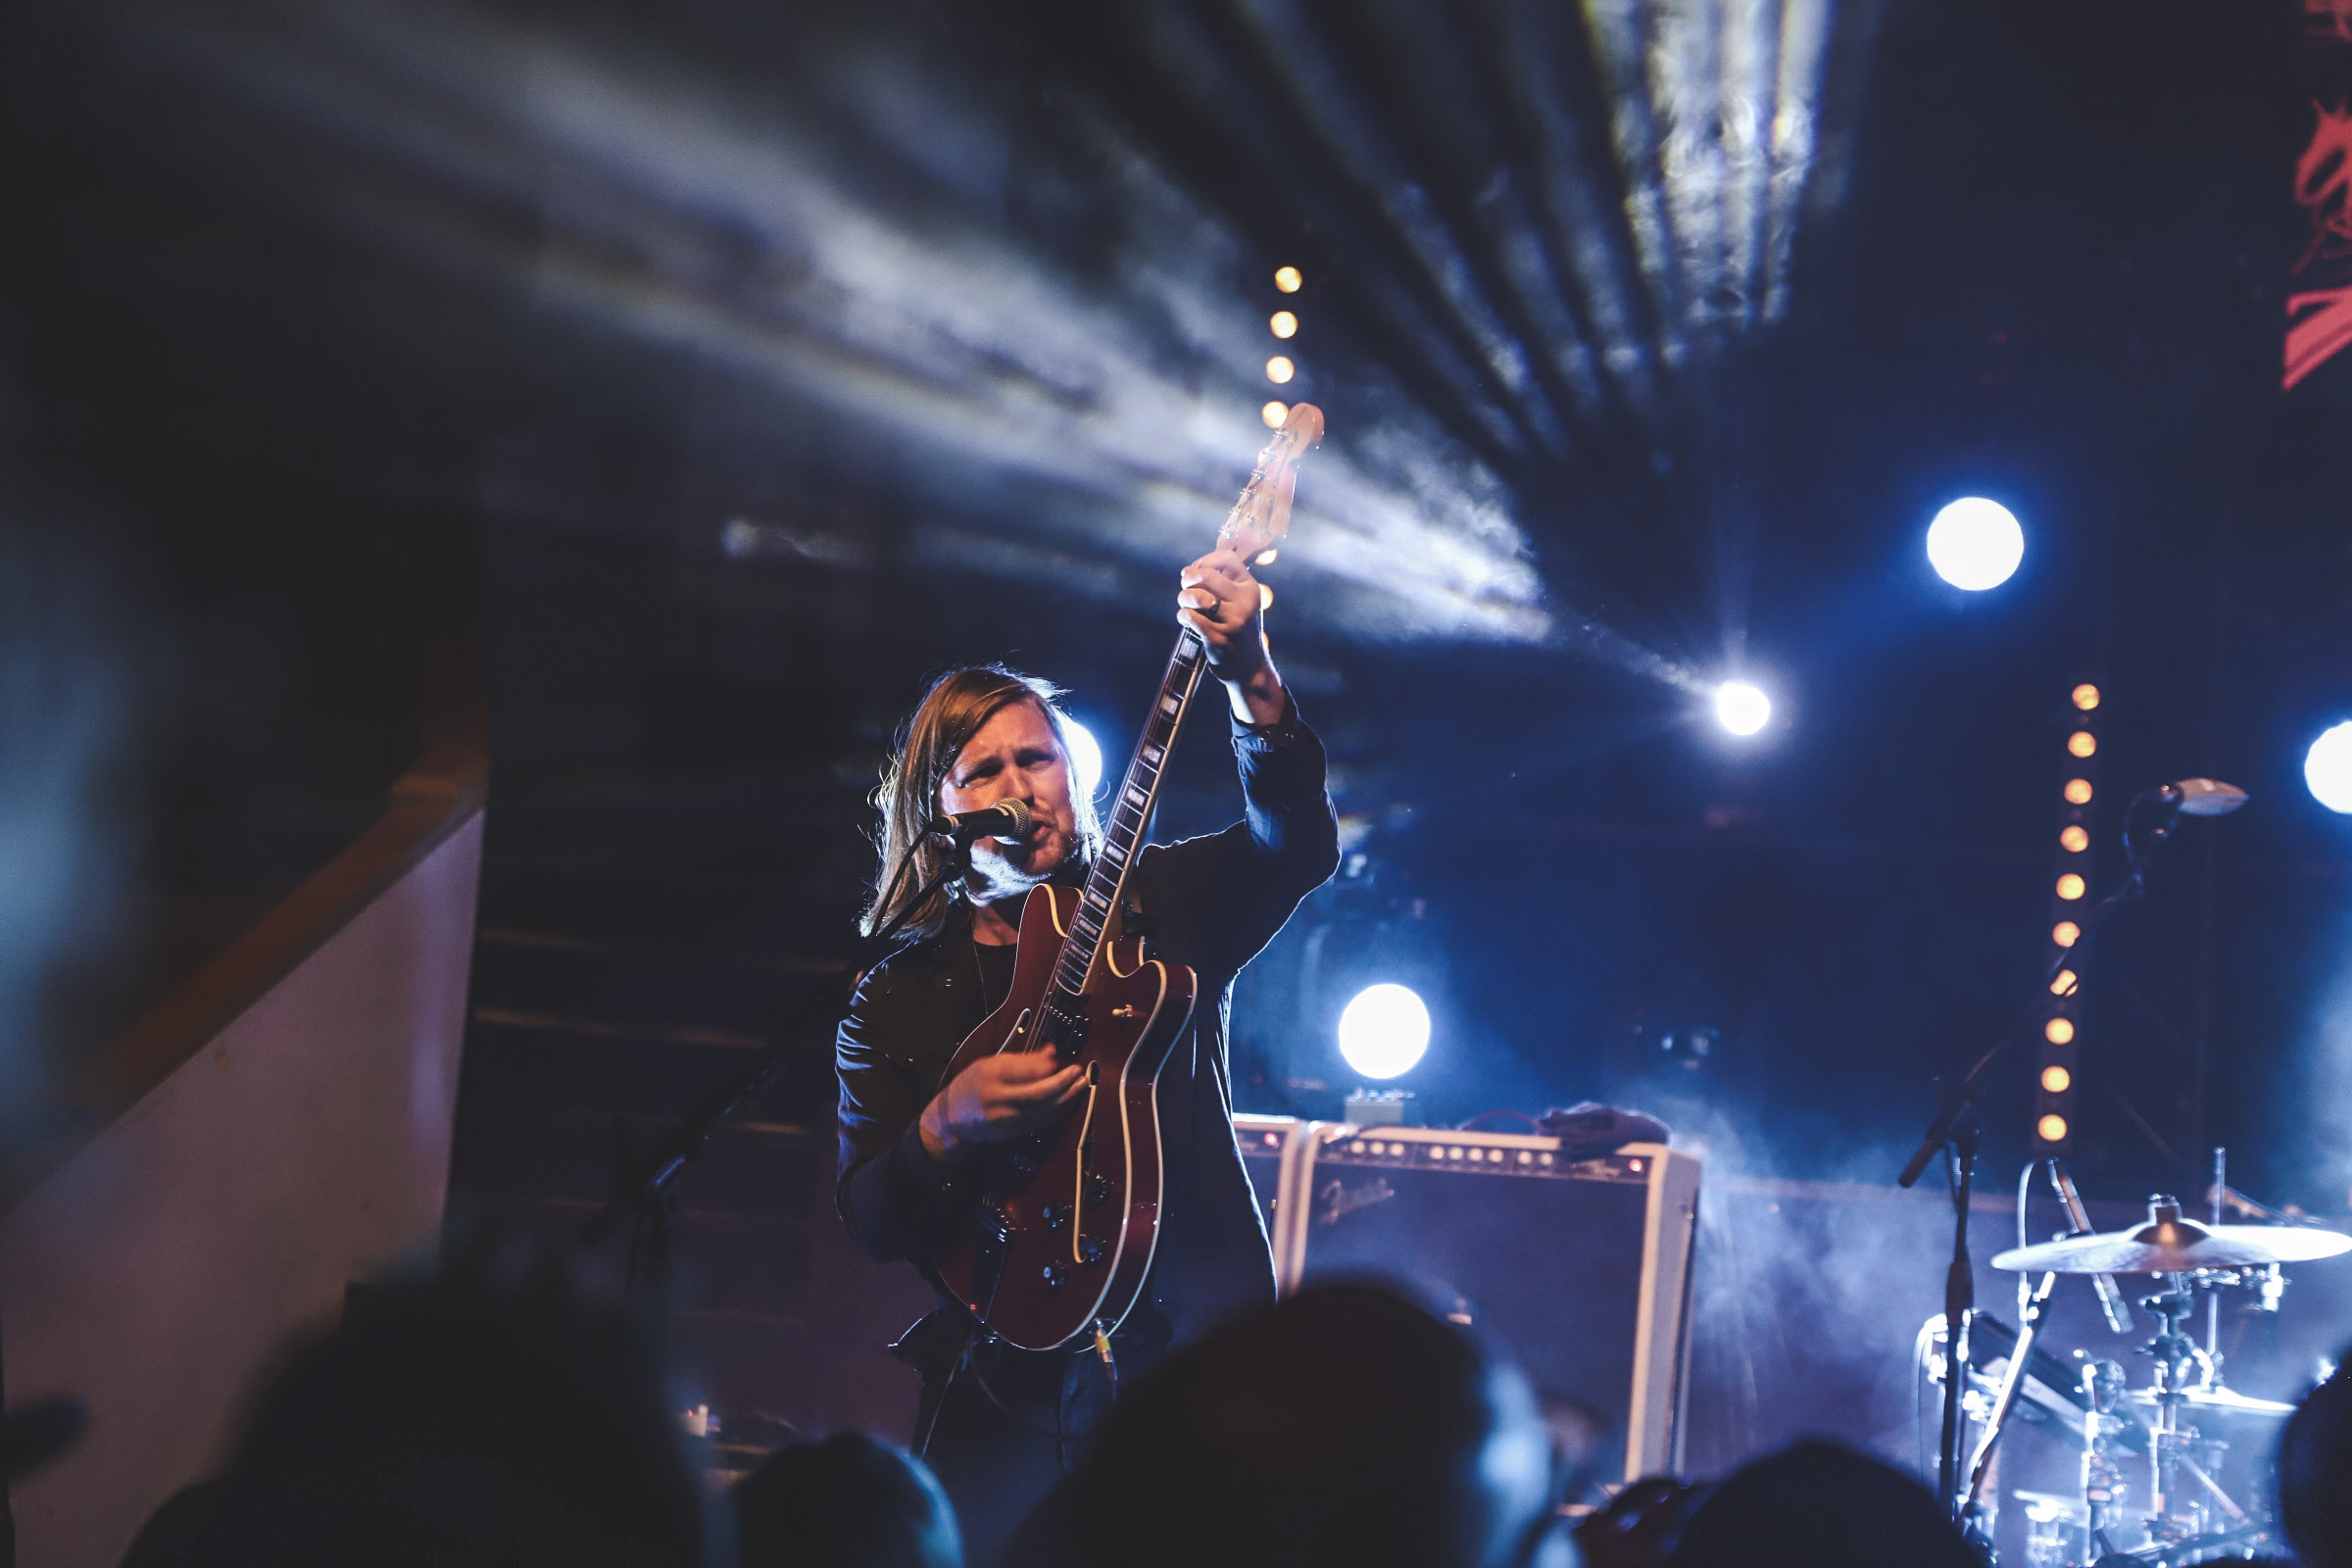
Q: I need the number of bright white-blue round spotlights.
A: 5